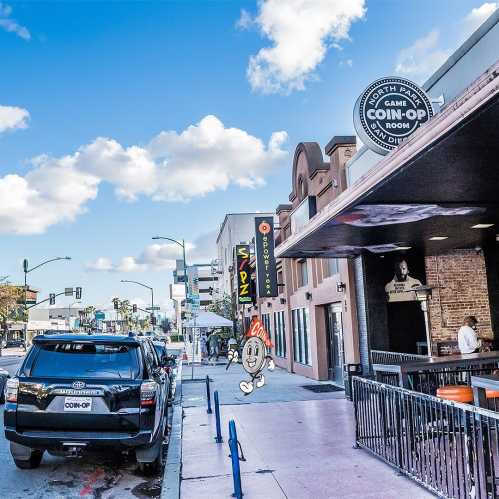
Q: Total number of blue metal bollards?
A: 3